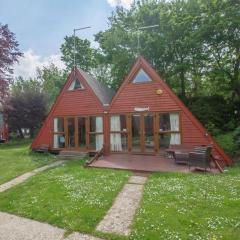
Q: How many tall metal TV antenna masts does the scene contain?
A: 2